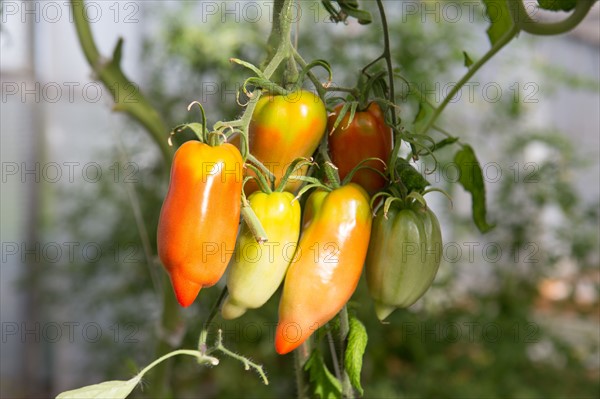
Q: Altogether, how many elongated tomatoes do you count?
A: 6